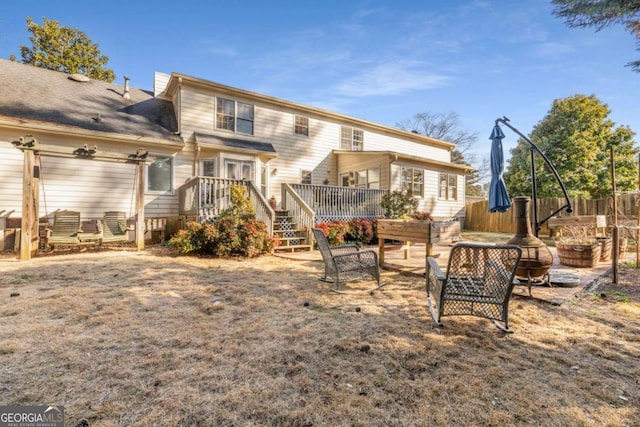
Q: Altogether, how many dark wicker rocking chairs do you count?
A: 2